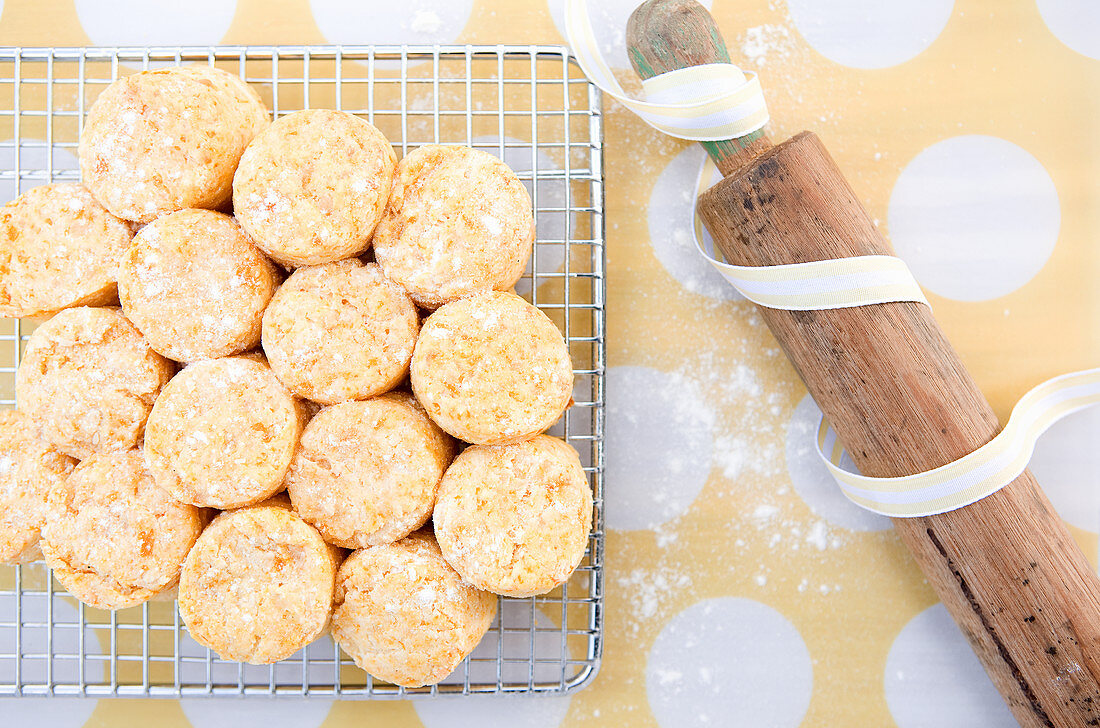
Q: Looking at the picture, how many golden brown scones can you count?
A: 15